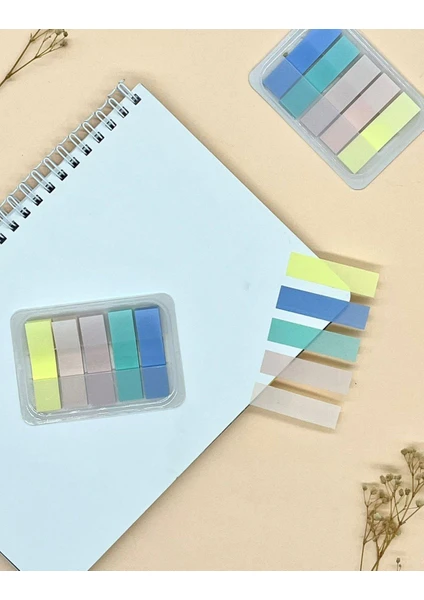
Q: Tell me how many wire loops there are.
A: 12